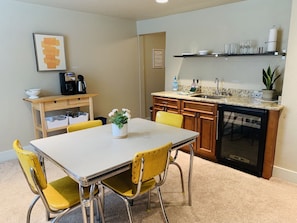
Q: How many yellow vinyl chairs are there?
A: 4